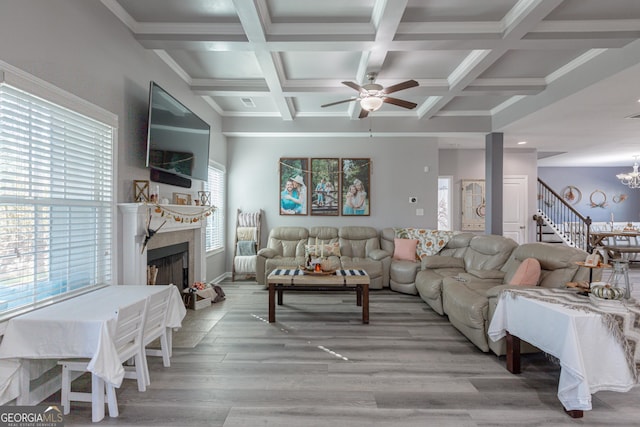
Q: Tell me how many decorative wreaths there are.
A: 3